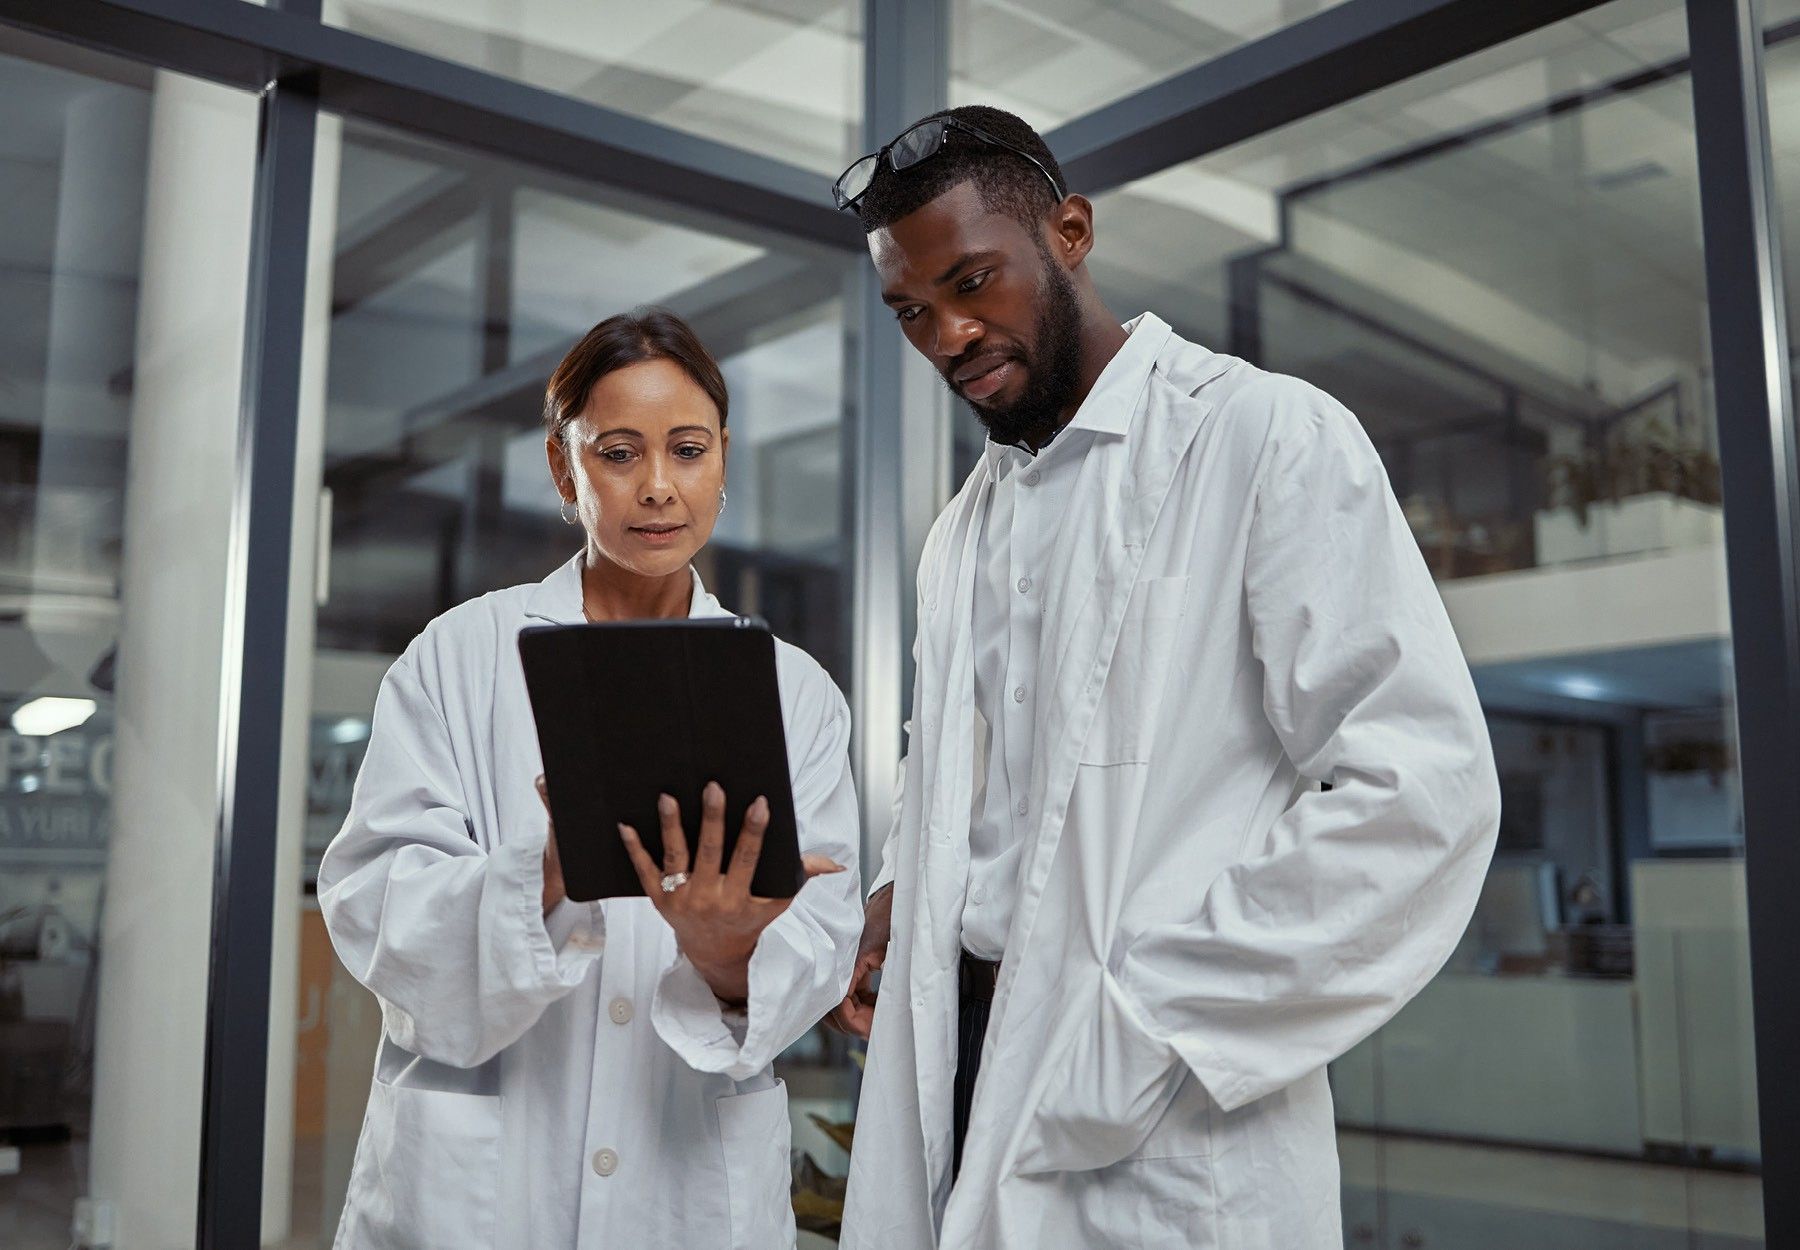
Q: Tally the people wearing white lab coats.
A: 2